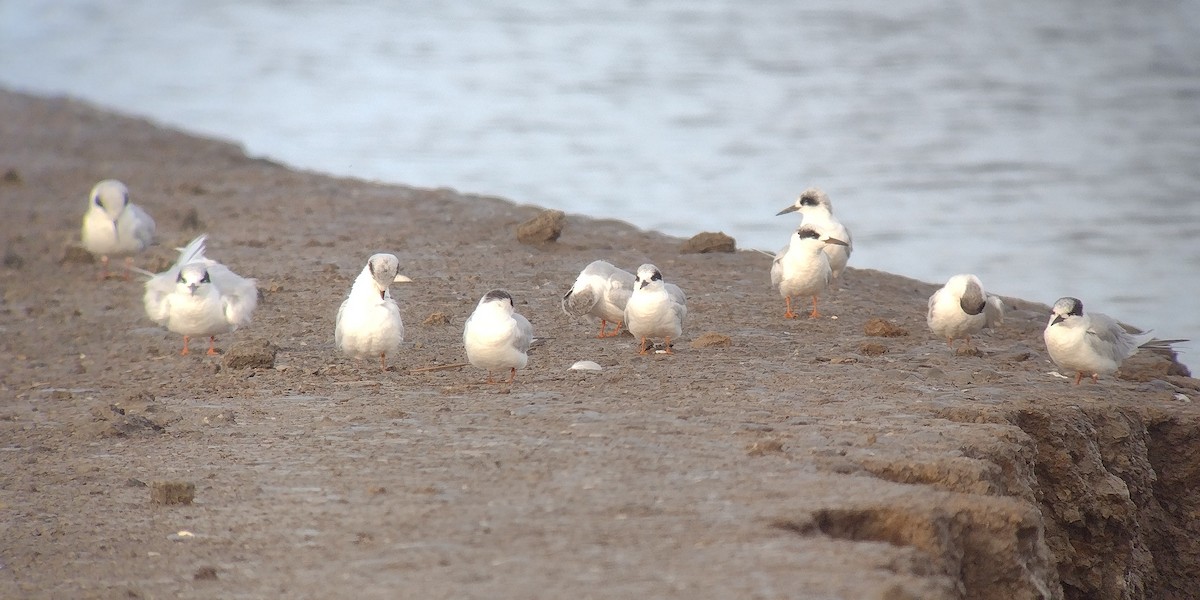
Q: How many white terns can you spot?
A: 10